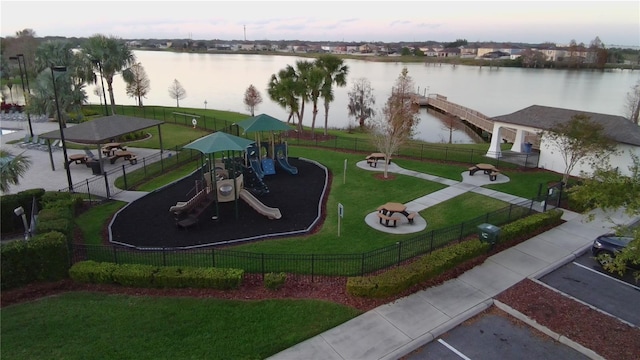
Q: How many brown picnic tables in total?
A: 6